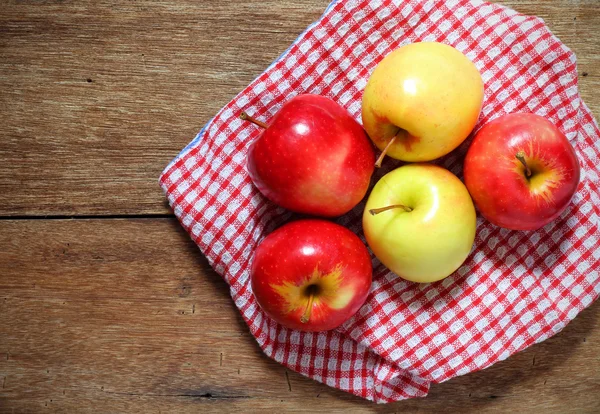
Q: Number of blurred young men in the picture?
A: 0